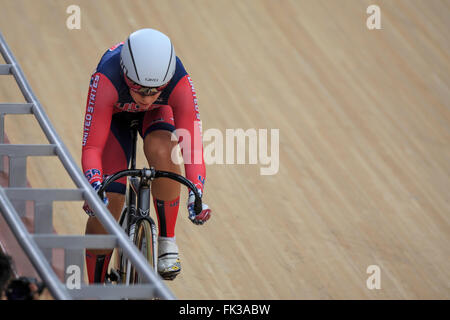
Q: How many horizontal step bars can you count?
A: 6